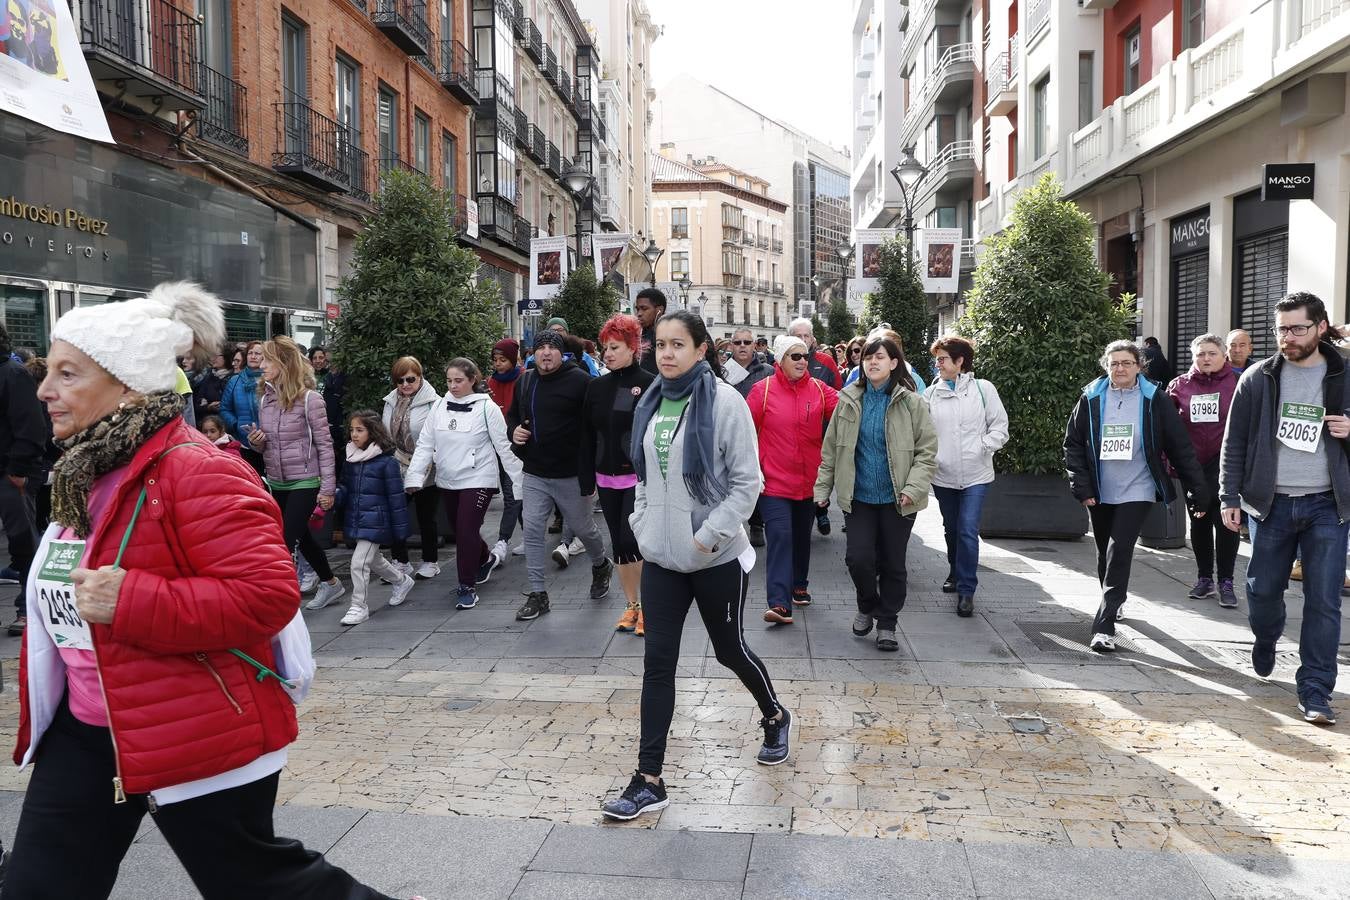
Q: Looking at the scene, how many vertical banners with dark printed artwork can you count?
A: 4